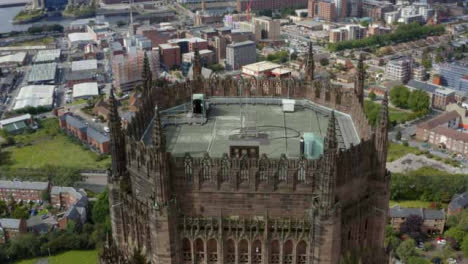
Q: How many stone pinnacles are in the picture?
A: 8